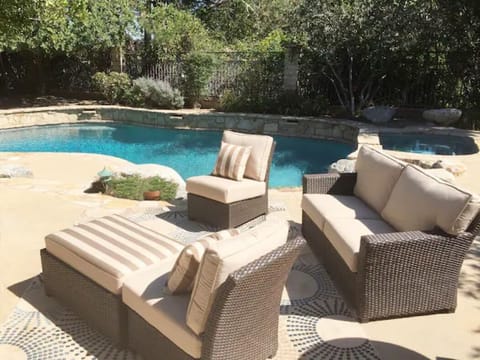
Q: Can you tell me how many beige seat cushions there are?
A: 4